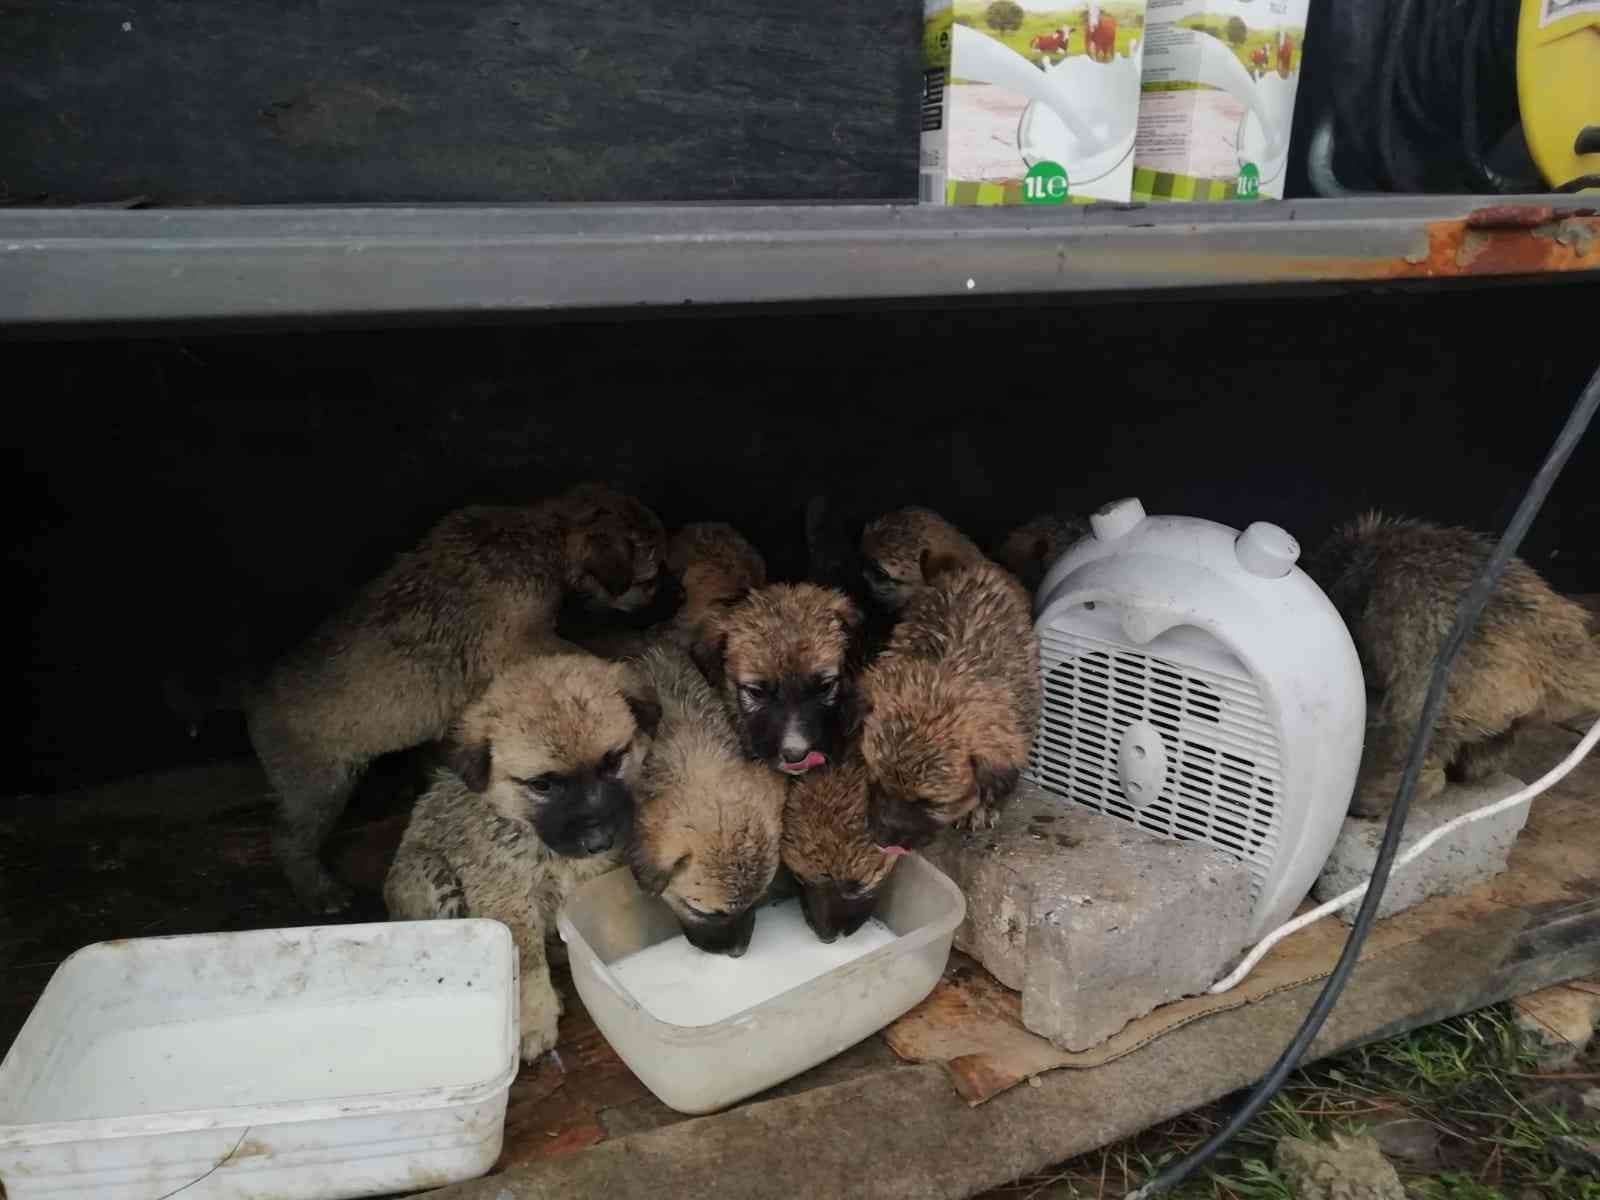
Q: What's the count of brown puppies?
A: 10